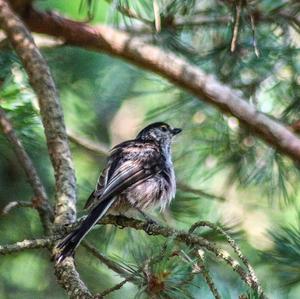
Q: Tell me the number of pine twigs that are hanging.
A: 3